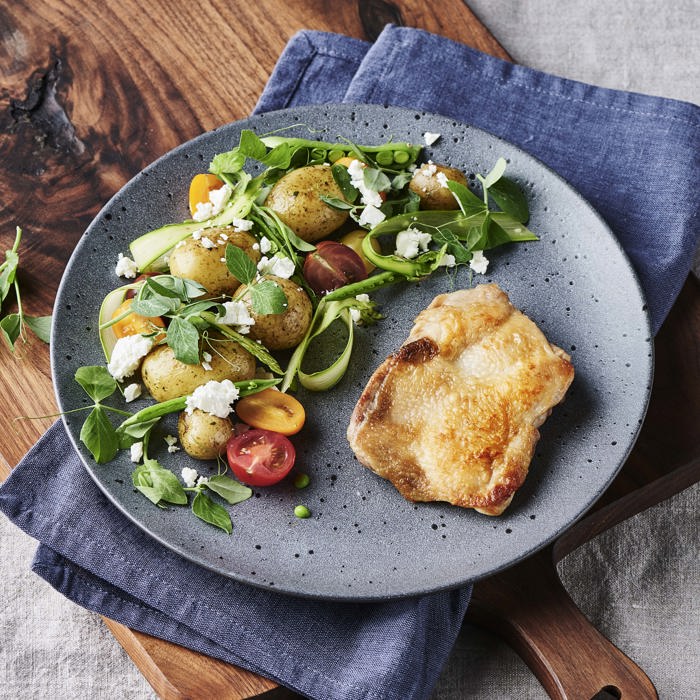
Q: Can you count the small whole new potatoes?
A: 6